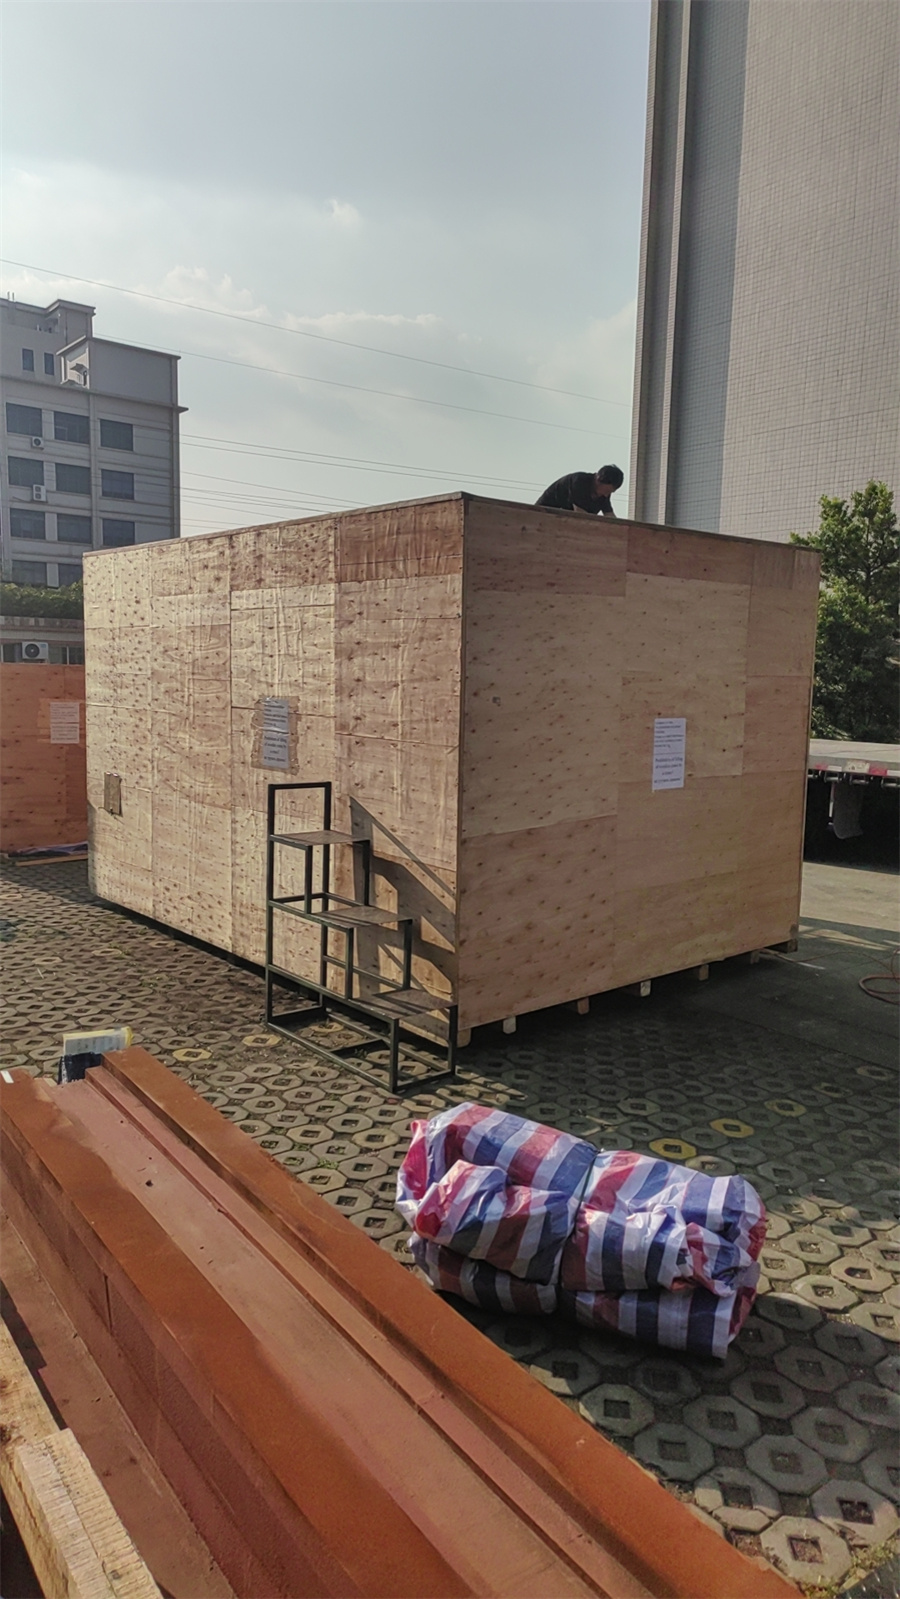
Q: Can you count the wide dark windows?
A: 11